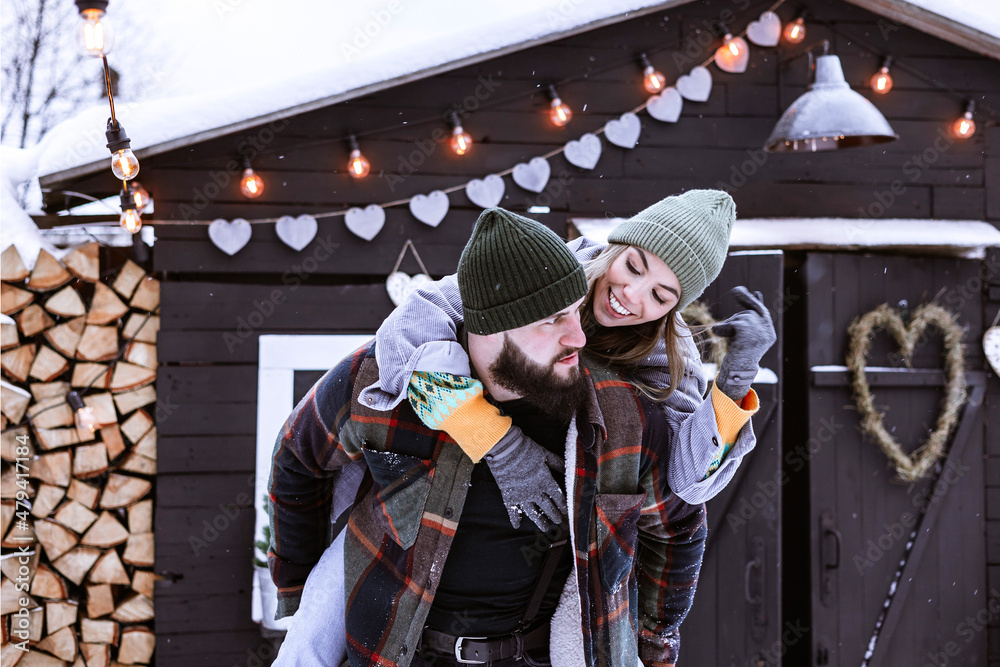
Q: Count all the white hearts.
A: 14